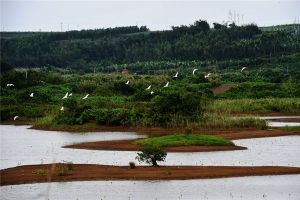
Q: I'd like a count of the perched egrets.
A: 0